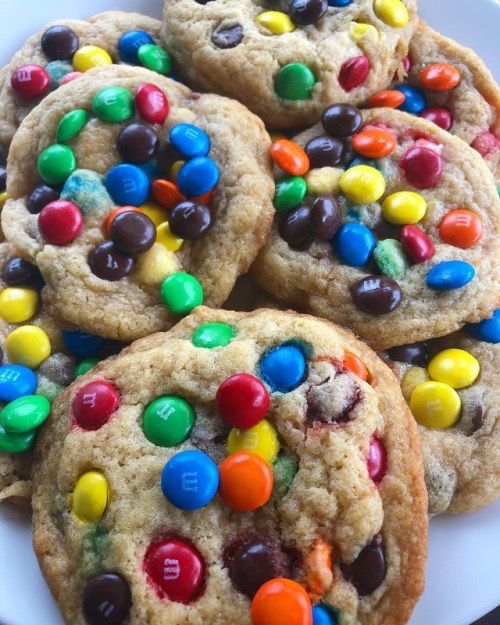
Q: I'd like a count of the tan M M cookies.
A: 8